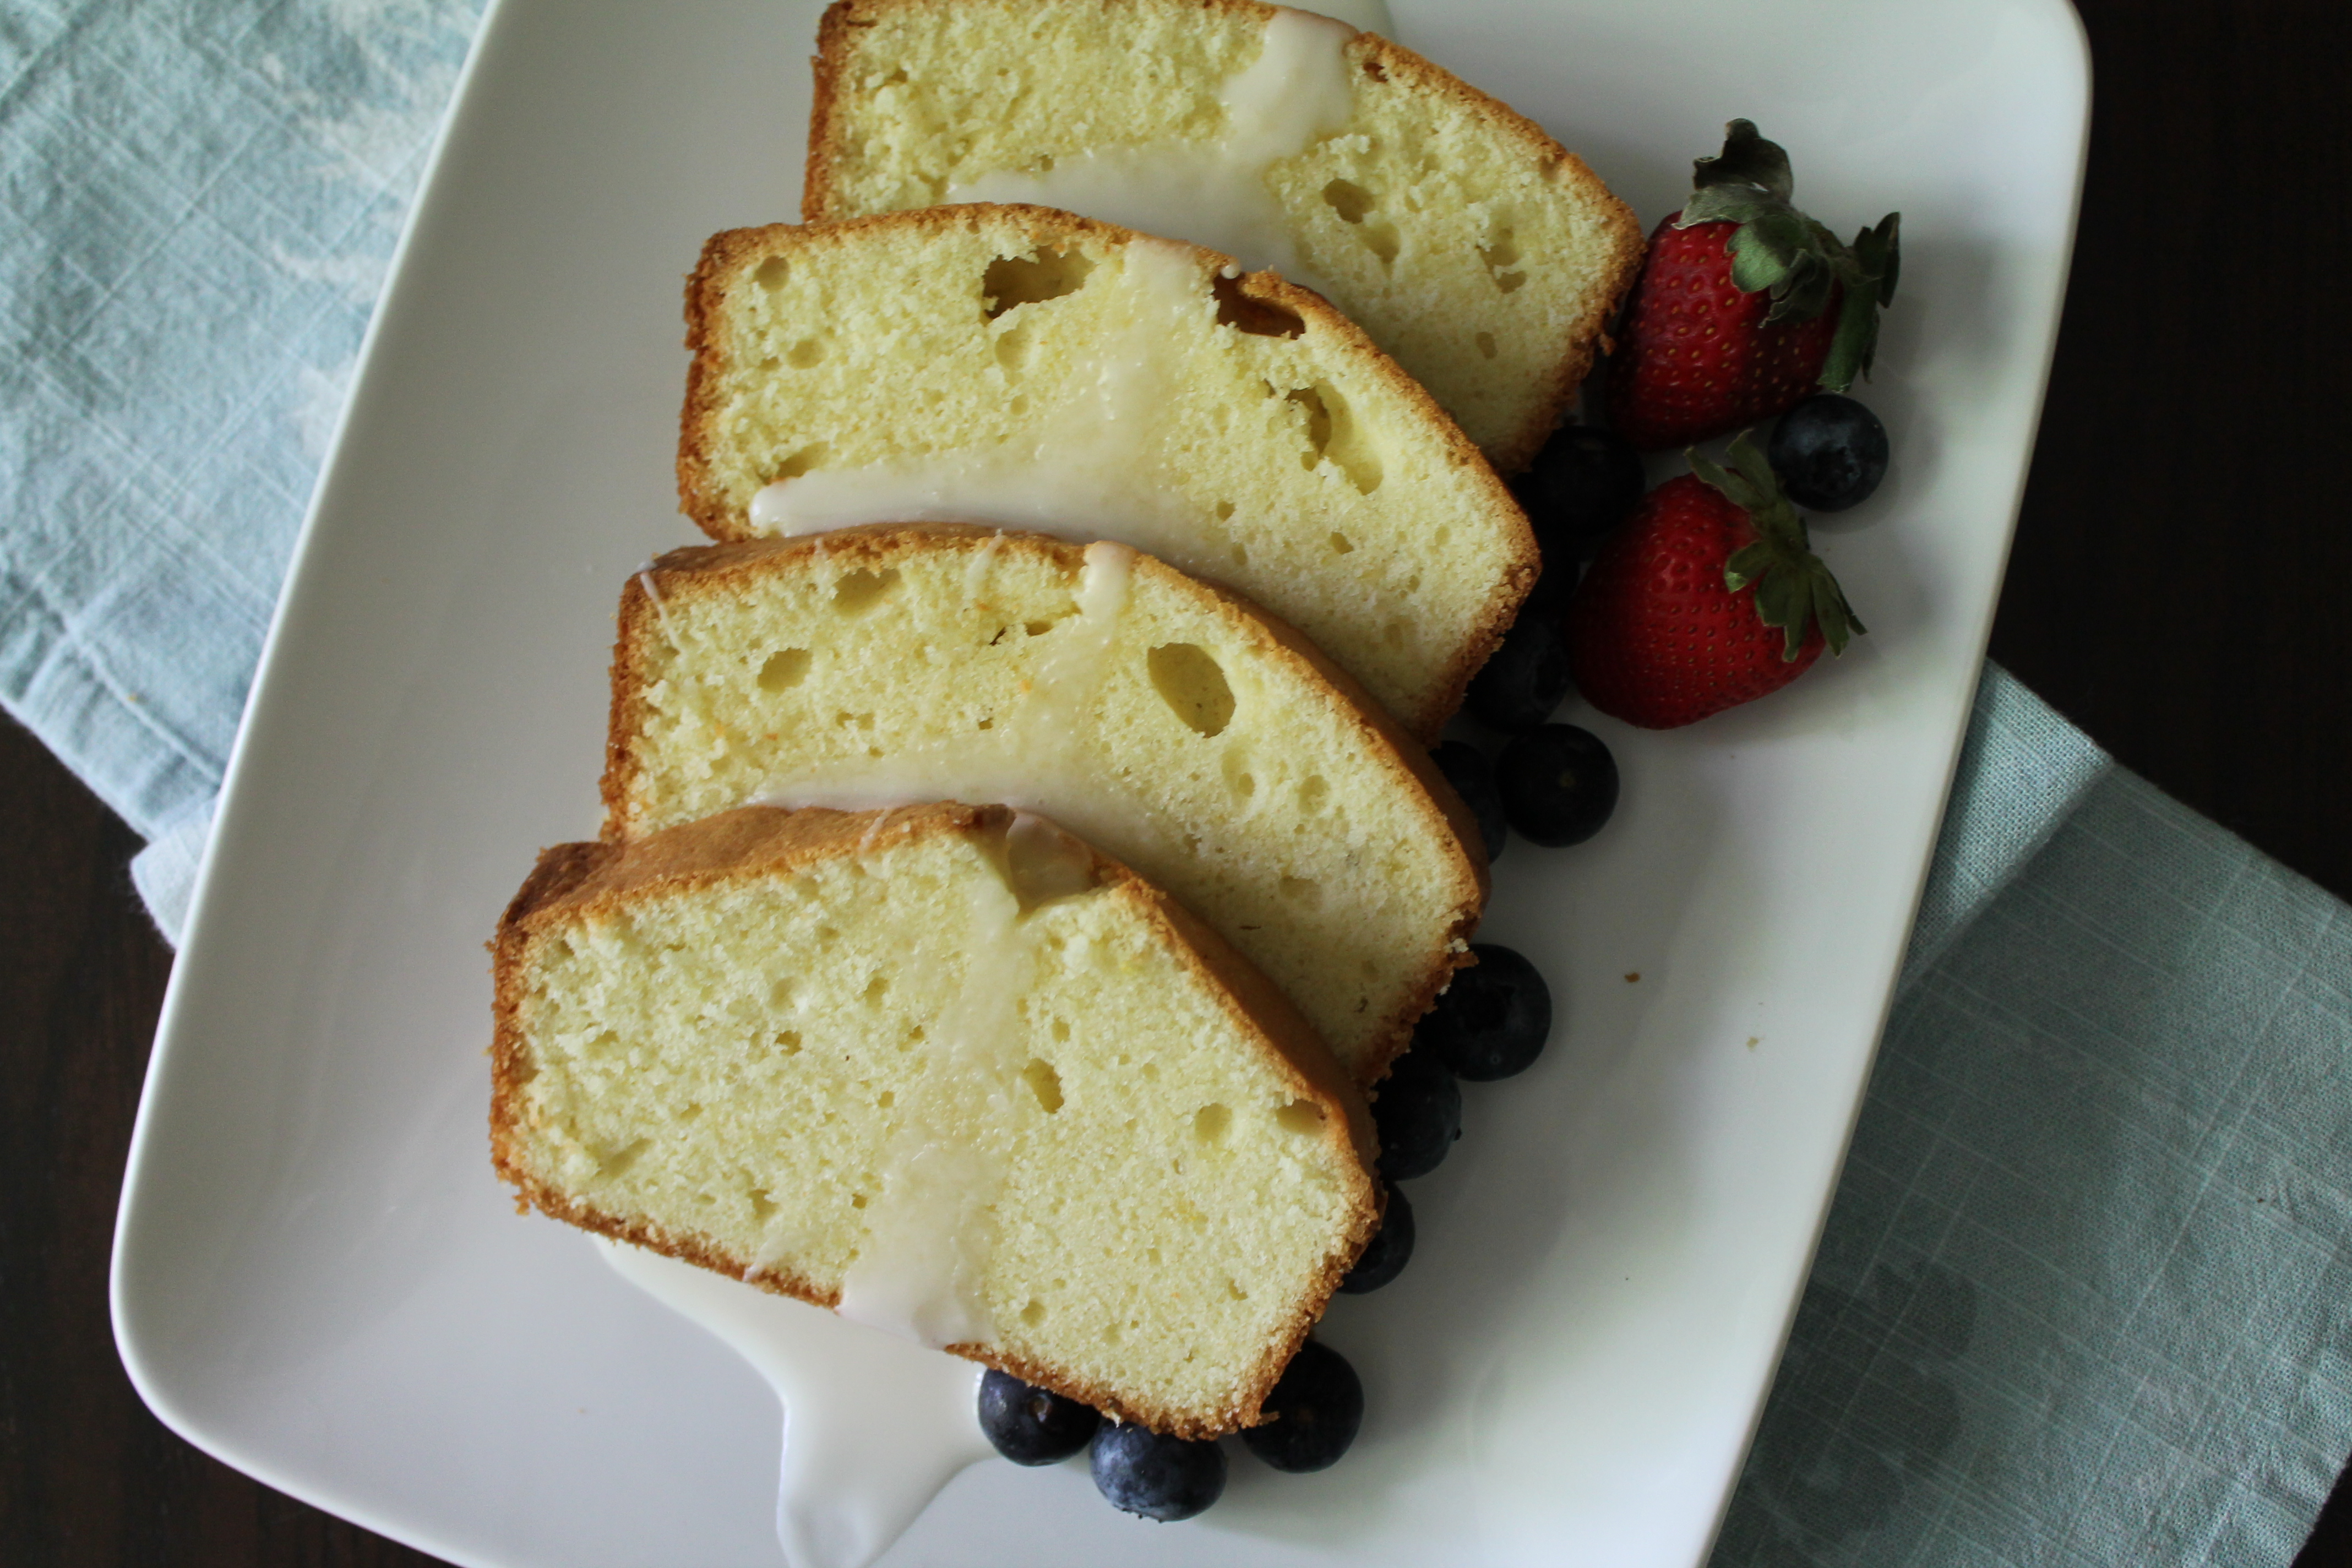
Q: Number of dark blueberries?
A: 12